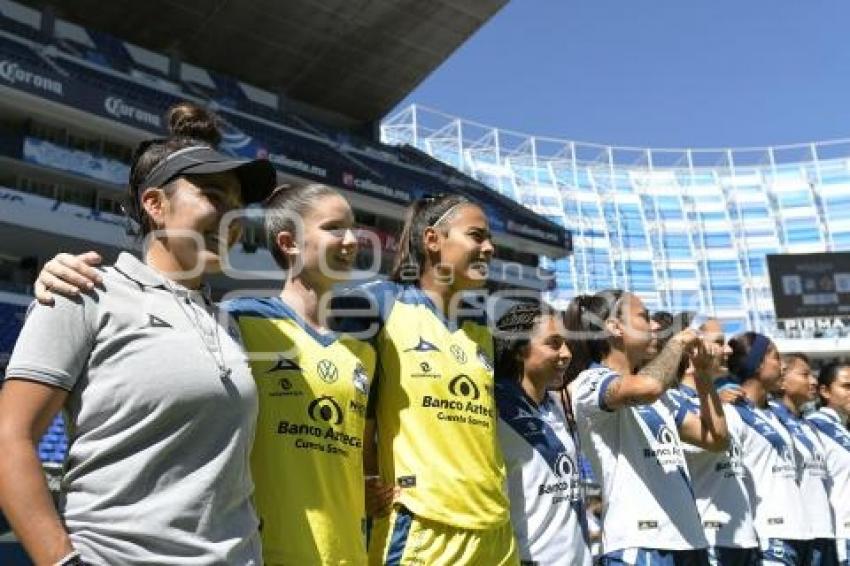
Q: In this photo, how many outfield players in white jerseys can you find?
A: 6